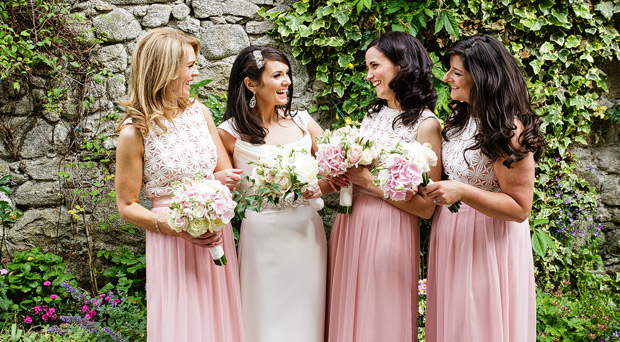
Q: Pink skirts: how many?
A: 3